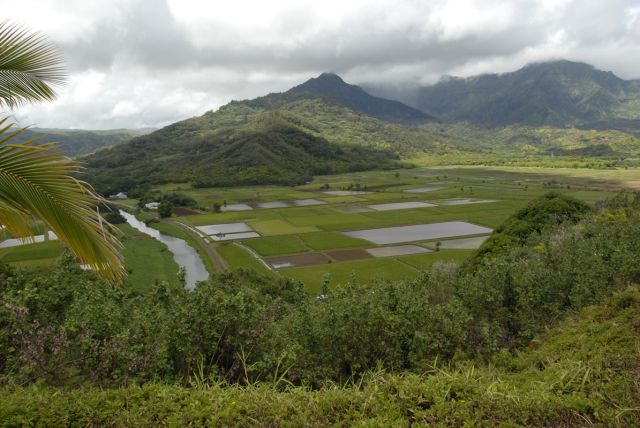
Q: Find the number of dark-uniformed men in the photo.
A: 0